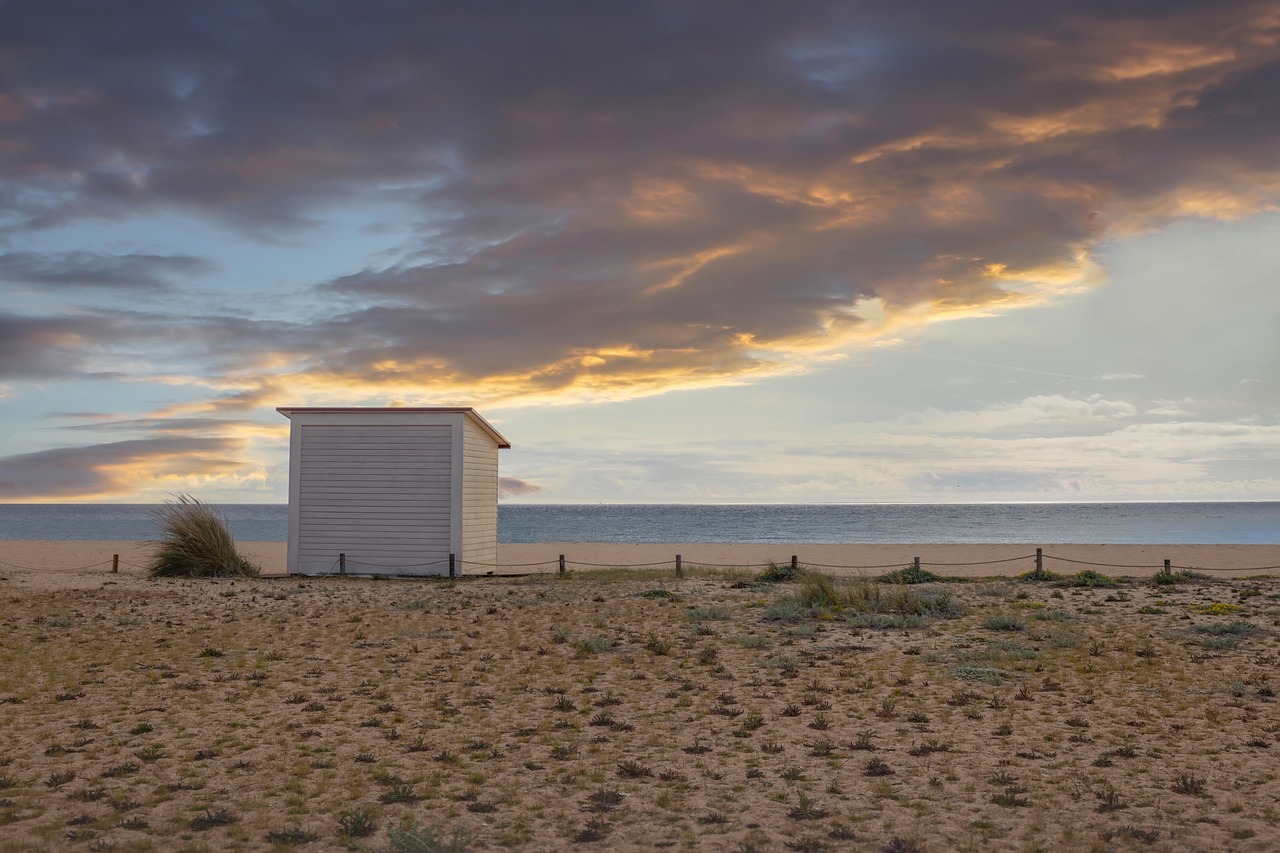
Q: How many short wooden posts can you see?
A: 9